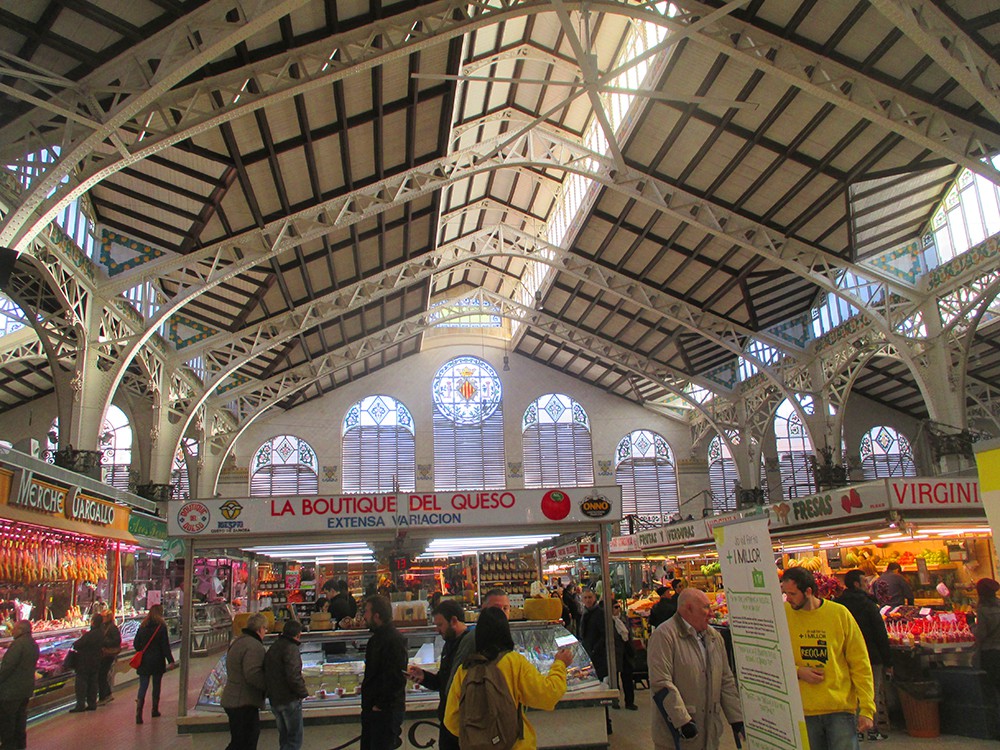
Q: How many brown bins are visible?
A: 1